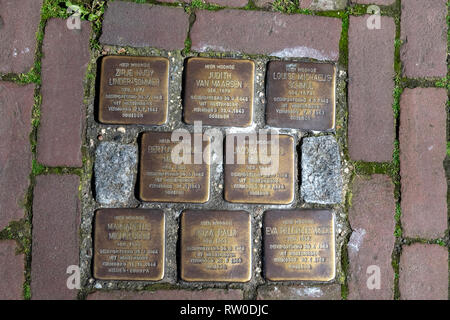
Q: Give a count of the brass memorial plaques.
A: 8